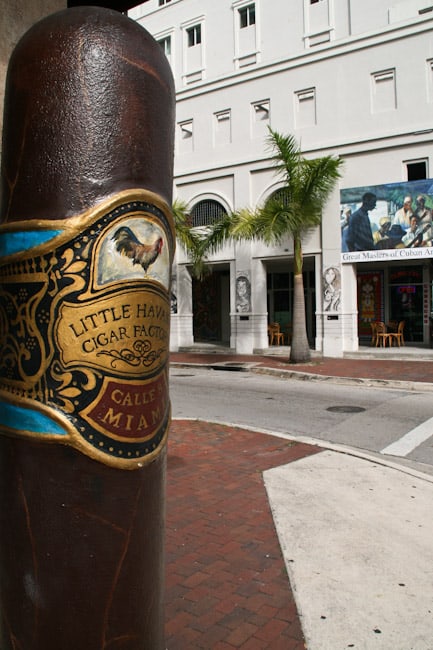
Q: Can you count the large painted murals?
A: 1